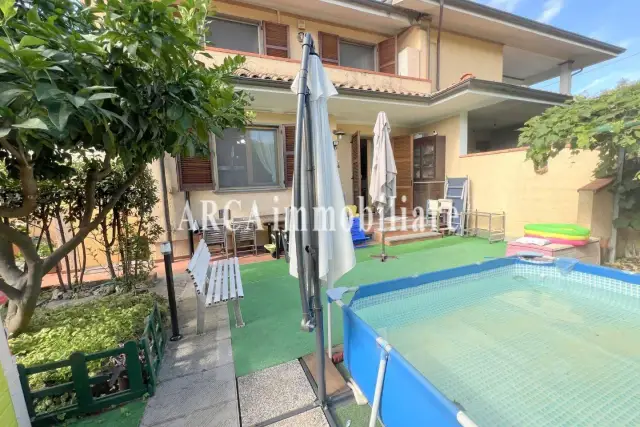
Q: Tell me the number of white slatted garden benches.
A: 1